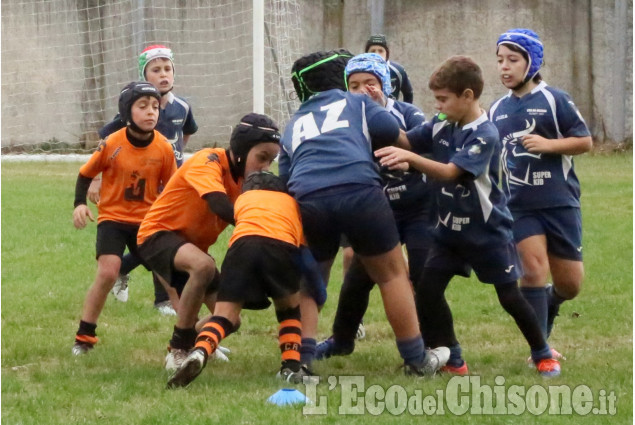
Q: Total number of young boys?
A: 9